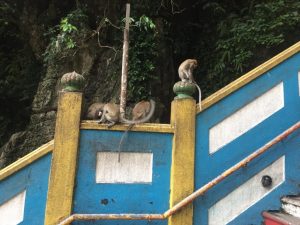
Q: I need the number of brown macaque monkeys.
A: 4